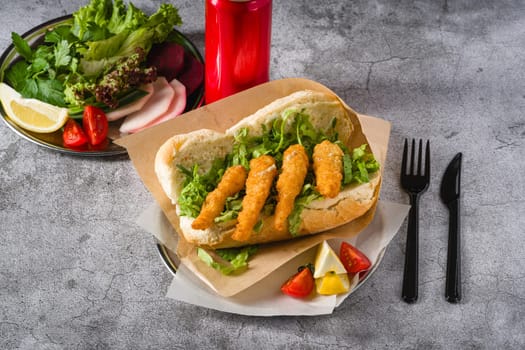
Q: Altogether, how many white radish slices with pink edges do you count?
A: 3